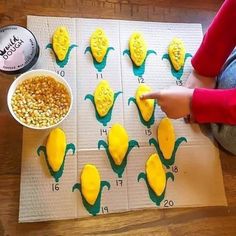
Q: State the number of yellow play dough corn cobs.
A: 11